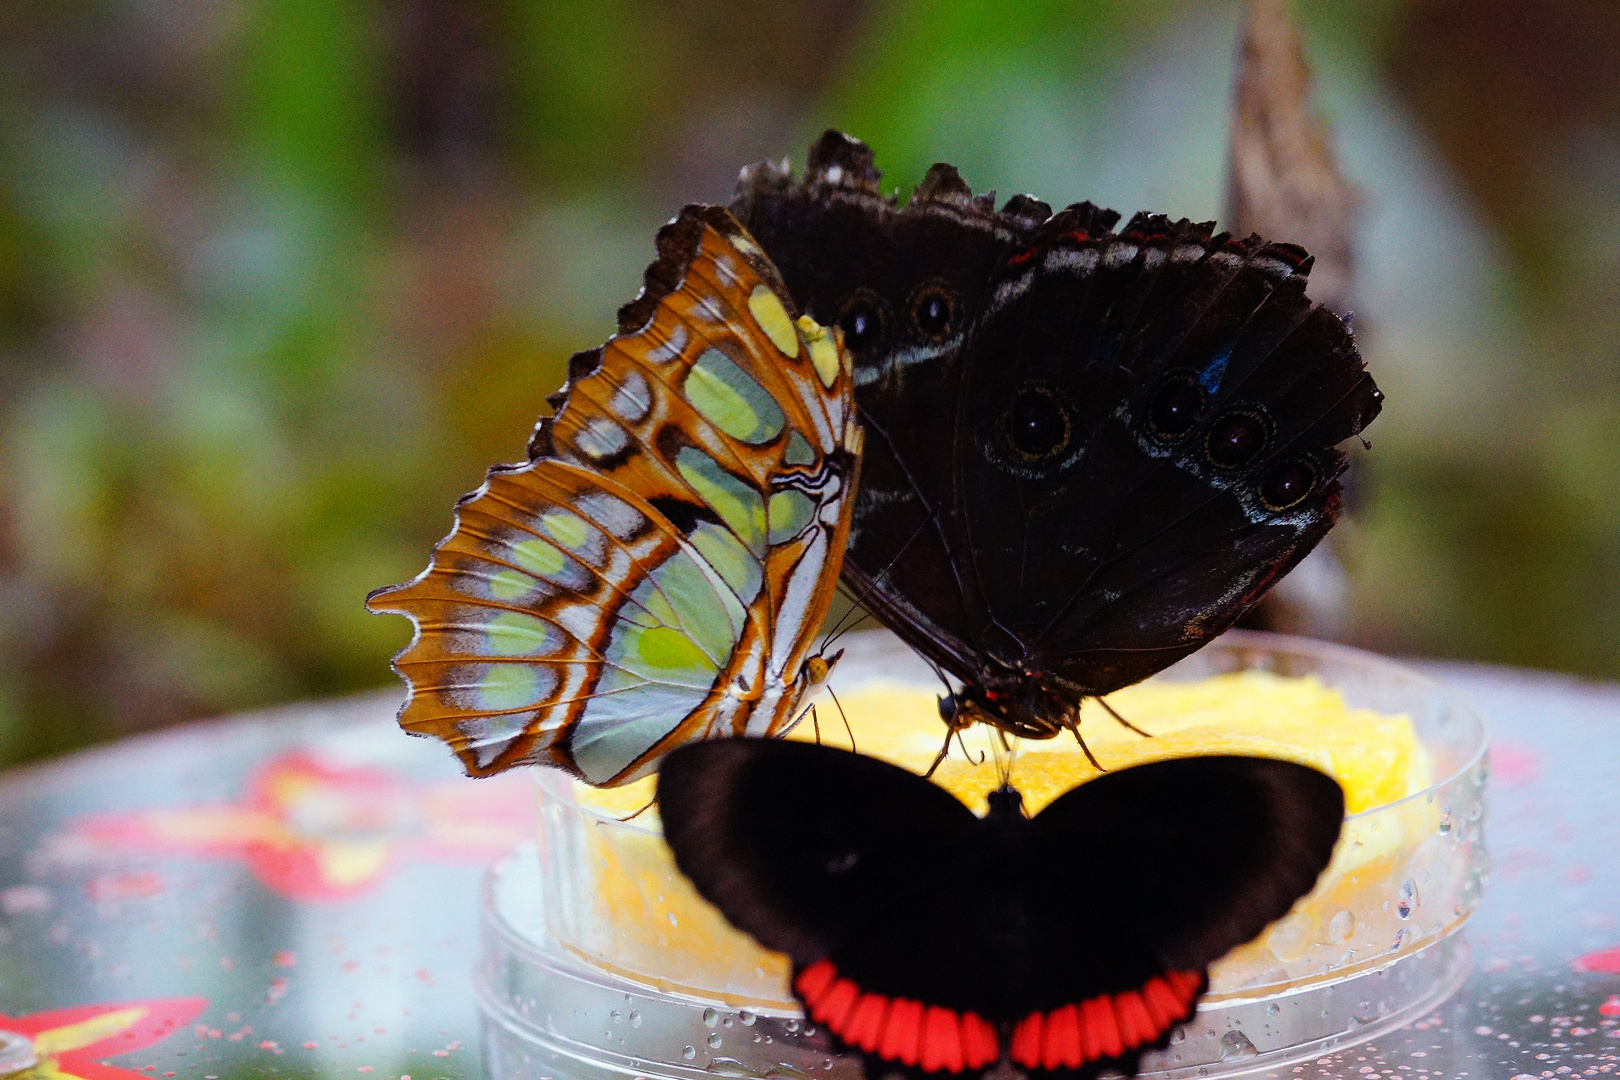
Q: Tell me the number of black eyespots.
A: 6